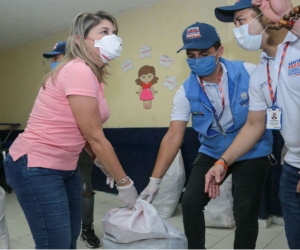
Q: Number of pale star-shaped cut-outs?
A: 4